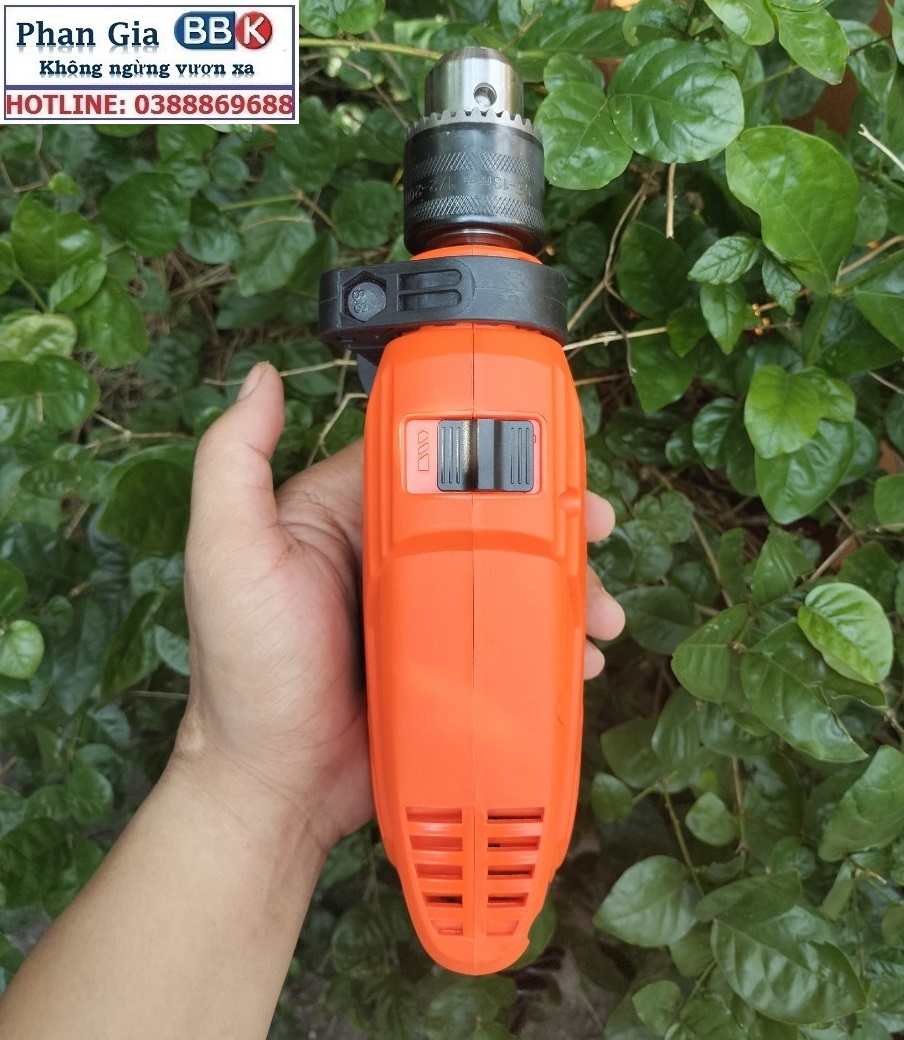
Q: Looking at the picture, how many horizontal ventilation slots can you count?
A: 10